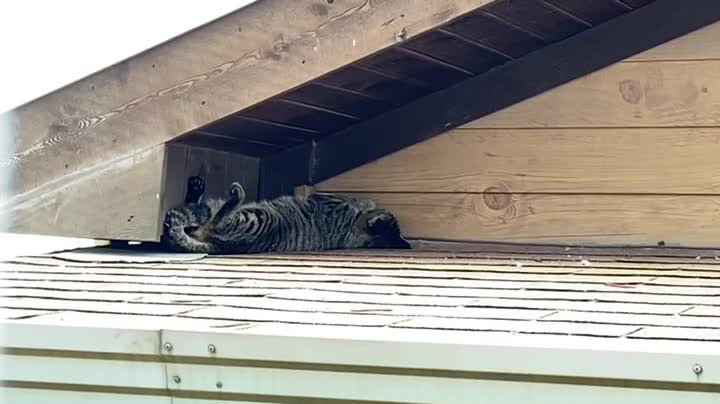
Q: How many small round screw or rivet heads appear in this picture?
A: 5